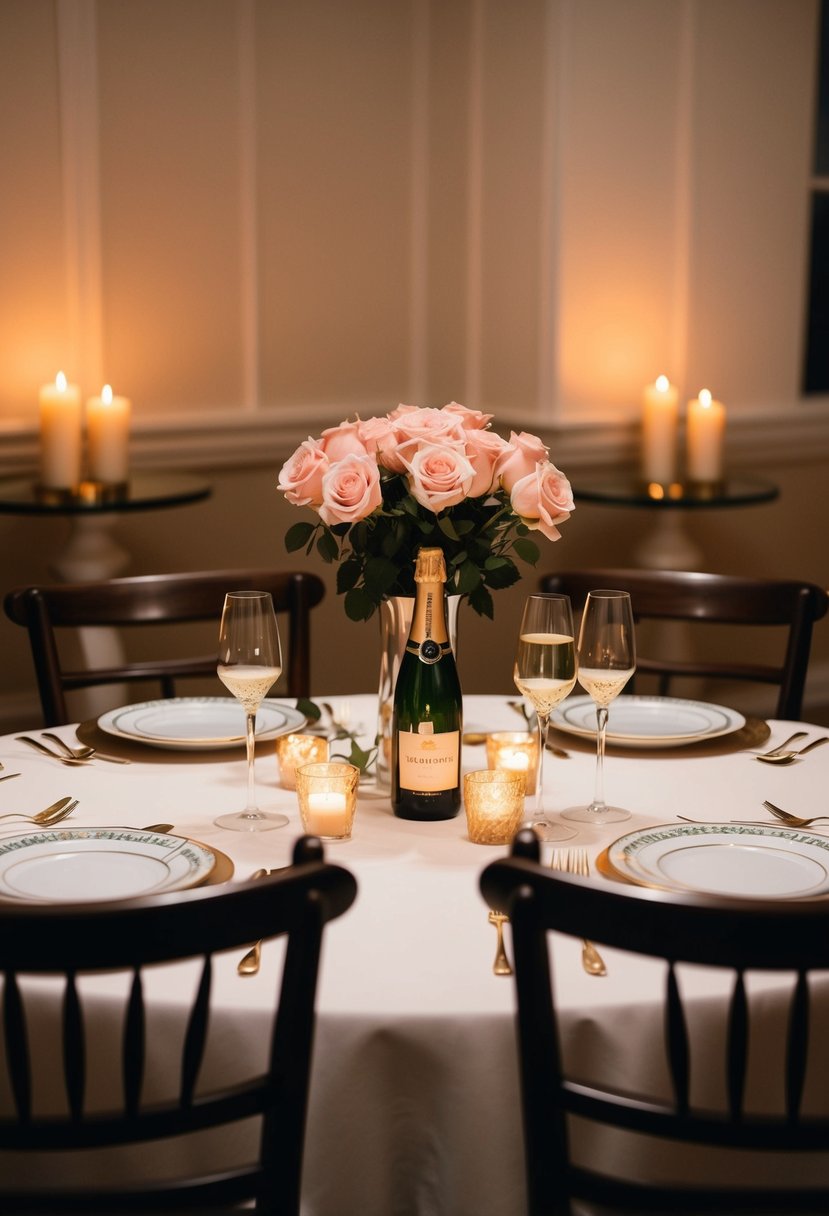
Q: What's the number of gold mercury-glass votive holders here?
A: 4